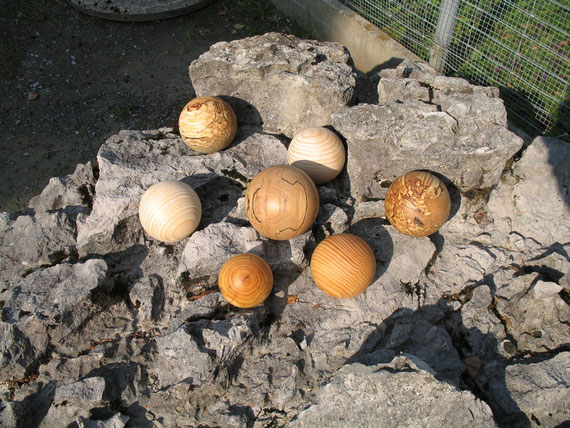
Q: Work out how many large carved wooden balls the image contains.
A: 7